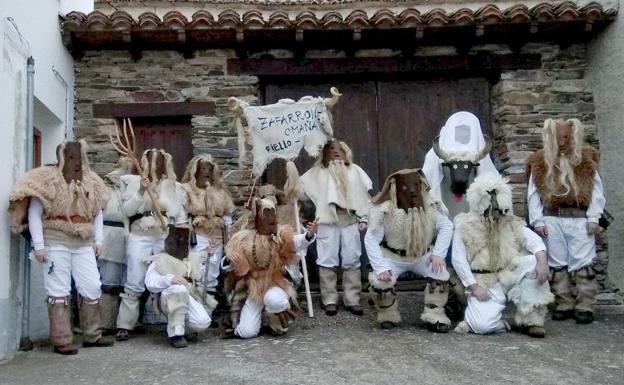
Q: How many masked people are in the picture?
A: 12